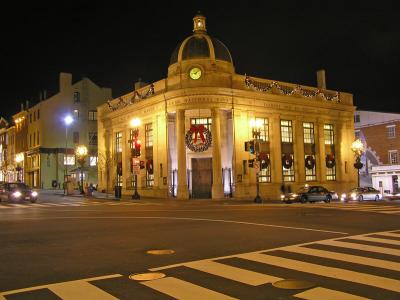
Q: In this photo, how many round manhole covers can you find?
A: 3